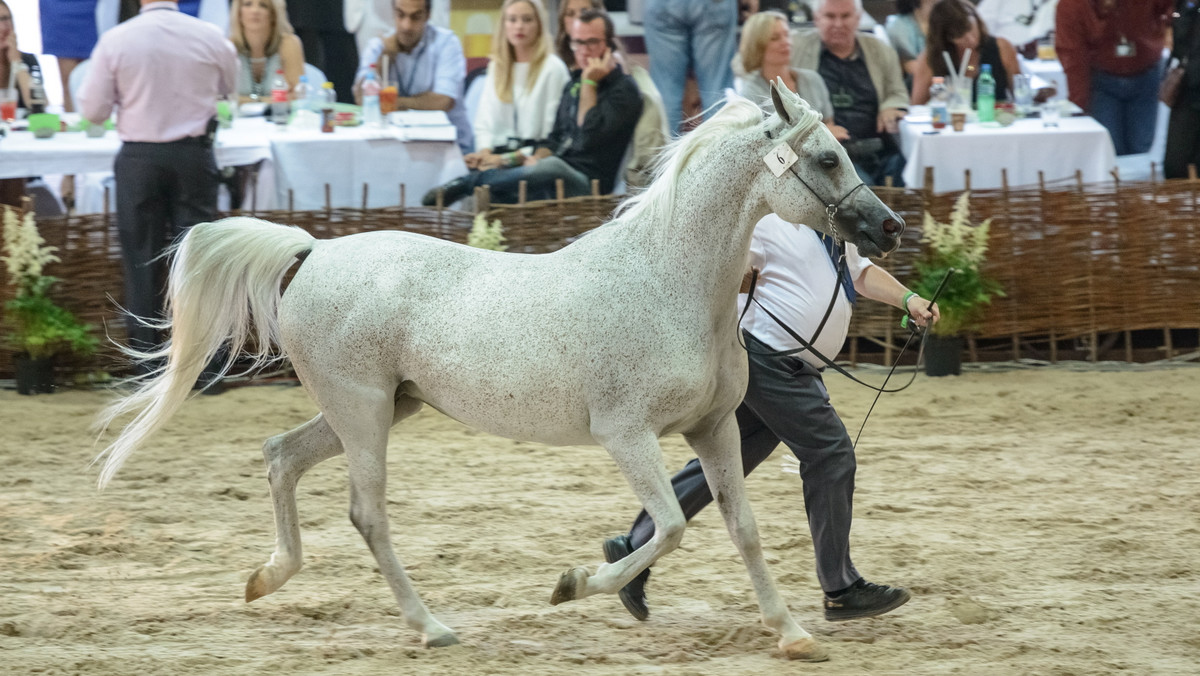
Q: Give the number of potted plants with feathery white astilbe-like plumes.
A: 3